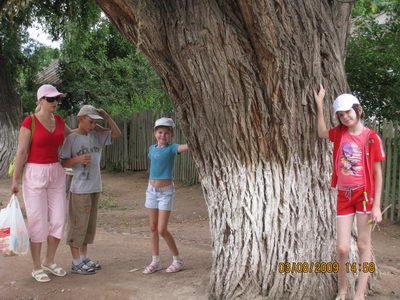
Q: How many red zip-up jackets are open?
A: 1